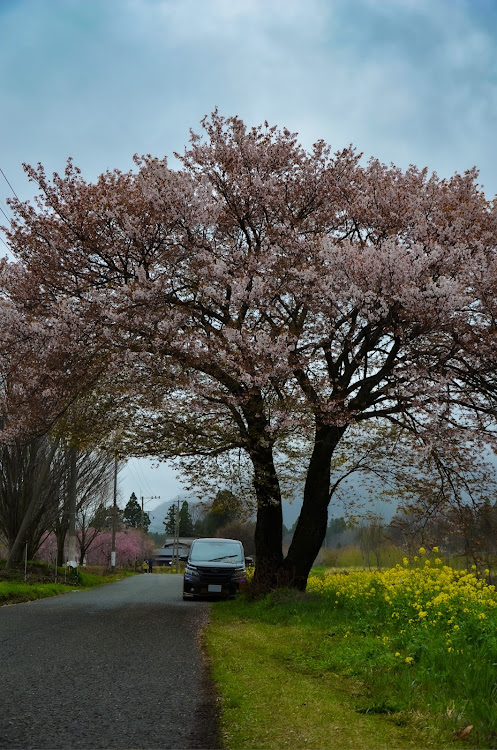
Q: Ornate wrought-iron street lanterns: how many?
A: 0